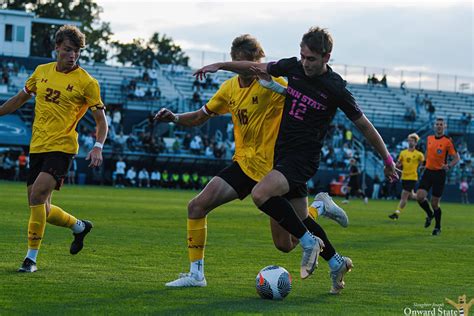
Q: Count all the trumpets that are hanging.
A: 0